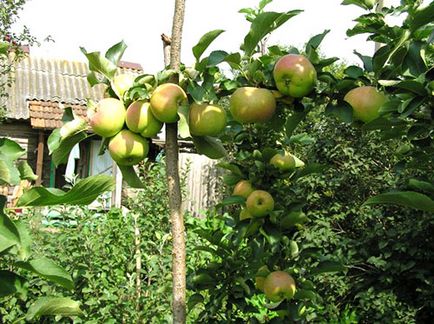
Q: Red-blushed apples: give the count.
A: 12